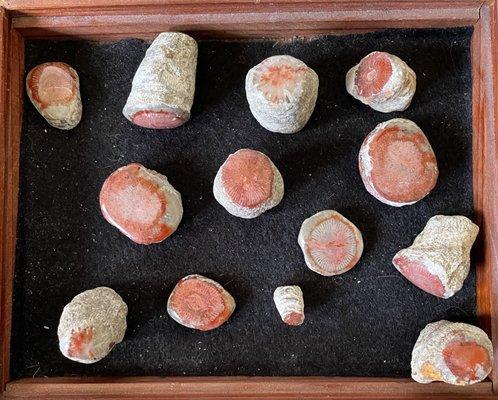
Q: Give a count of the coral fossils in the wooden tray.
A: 13